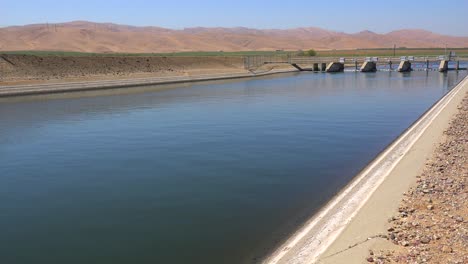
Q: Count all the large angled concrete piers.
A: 4